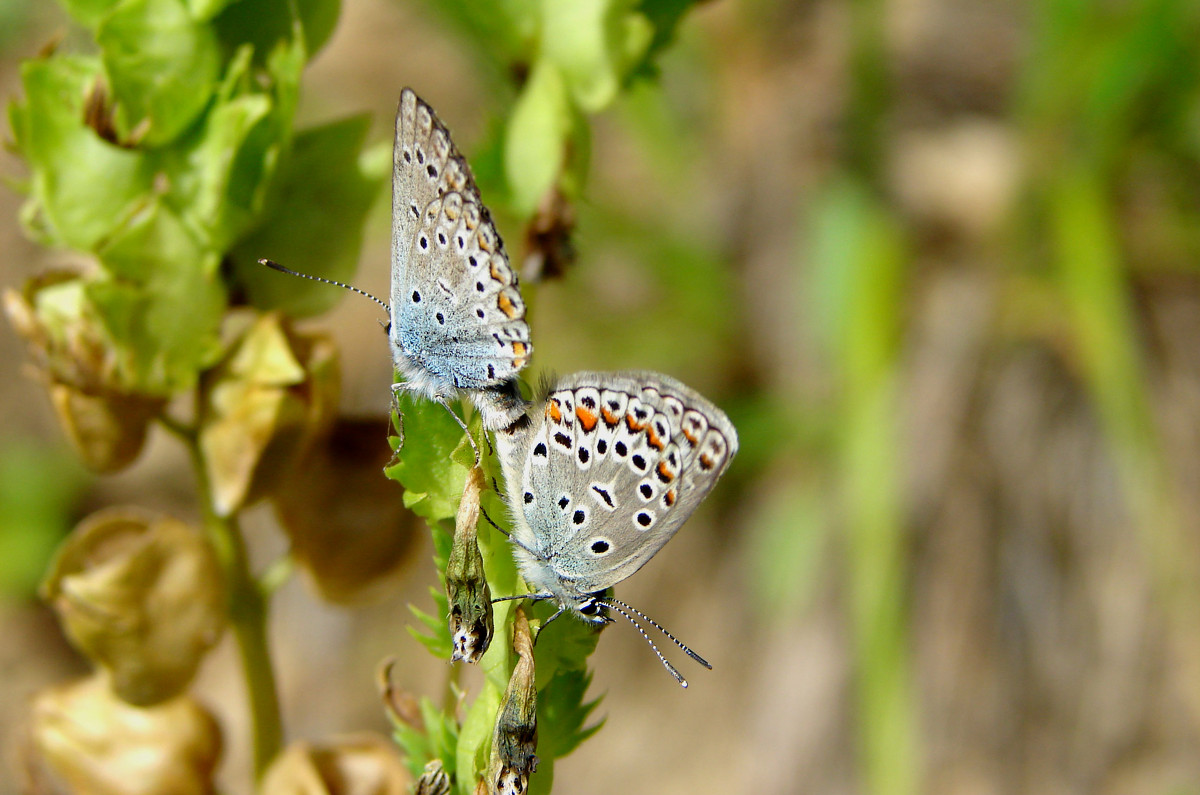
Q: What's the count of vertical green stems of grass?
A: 2